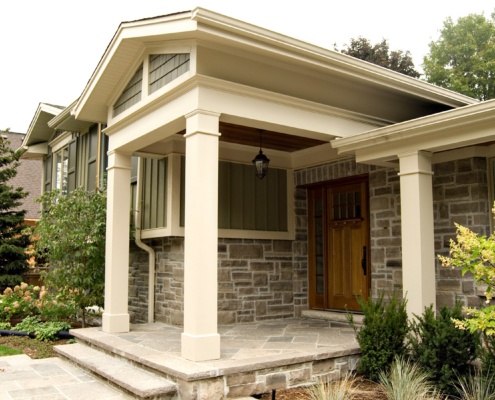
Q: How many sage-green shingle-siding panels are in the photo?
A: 2